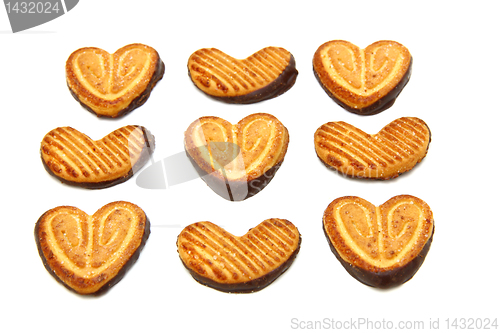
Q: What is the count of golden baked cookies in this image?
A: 9